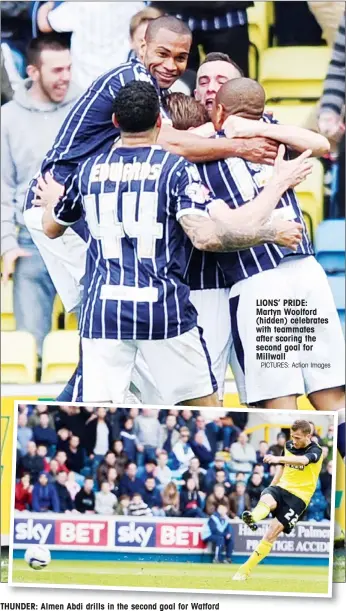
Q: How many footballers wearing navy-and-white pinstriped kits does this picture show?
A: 5